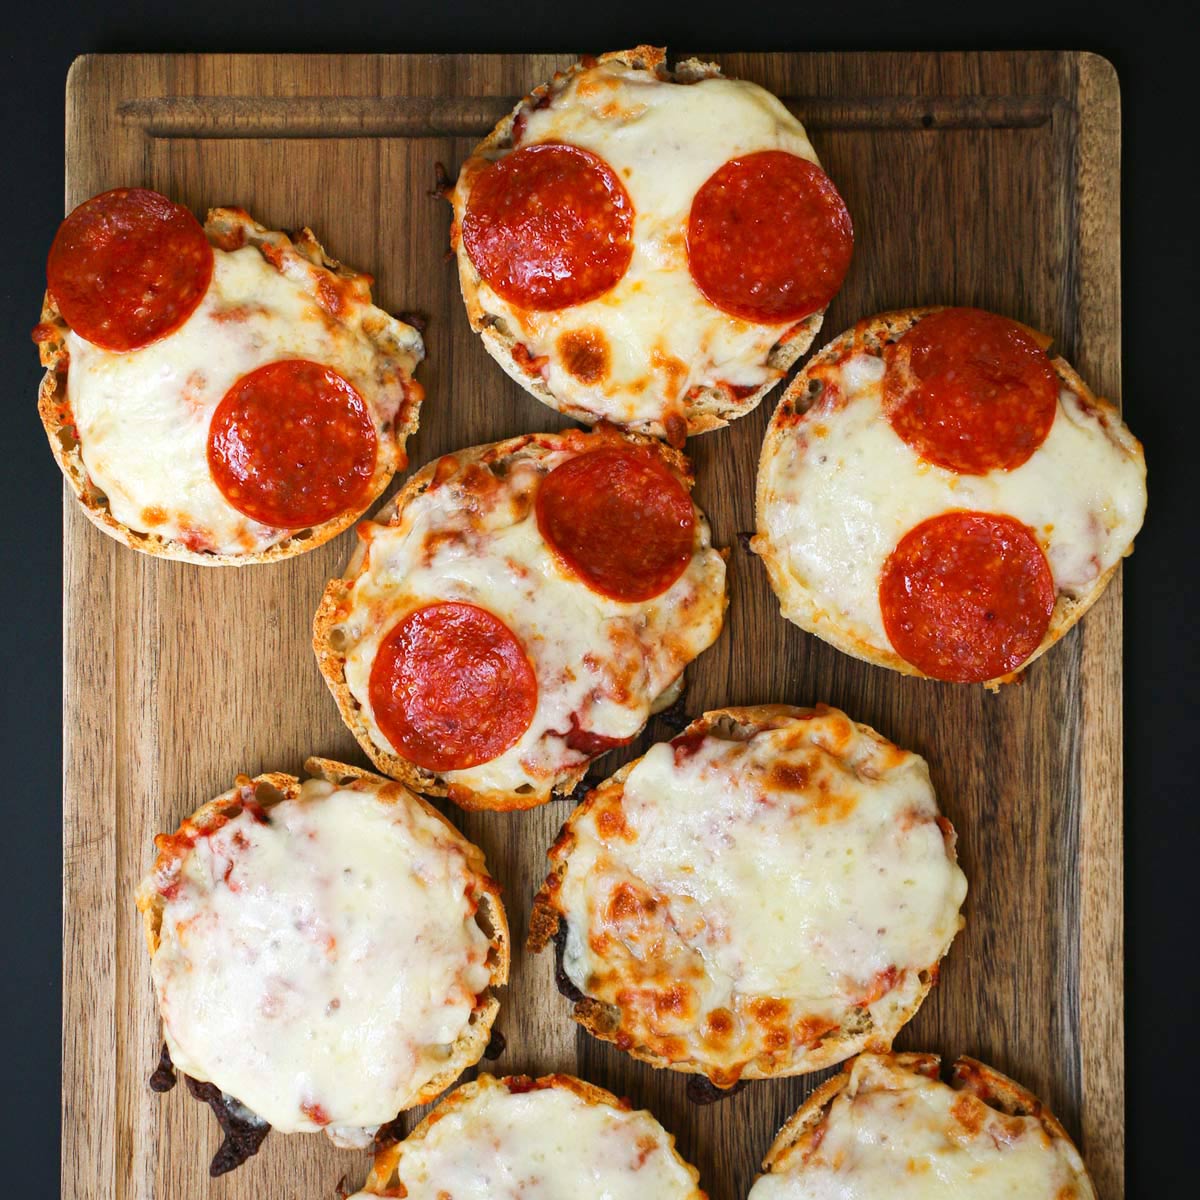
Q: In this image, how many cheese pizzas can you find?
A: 4